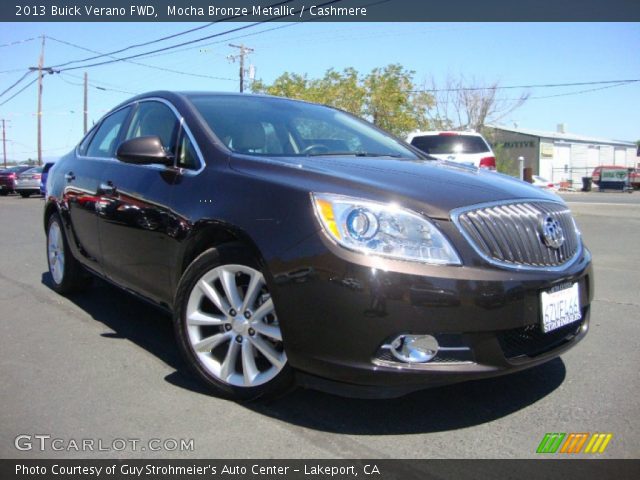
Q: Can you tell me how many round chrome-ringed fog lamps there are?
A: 1